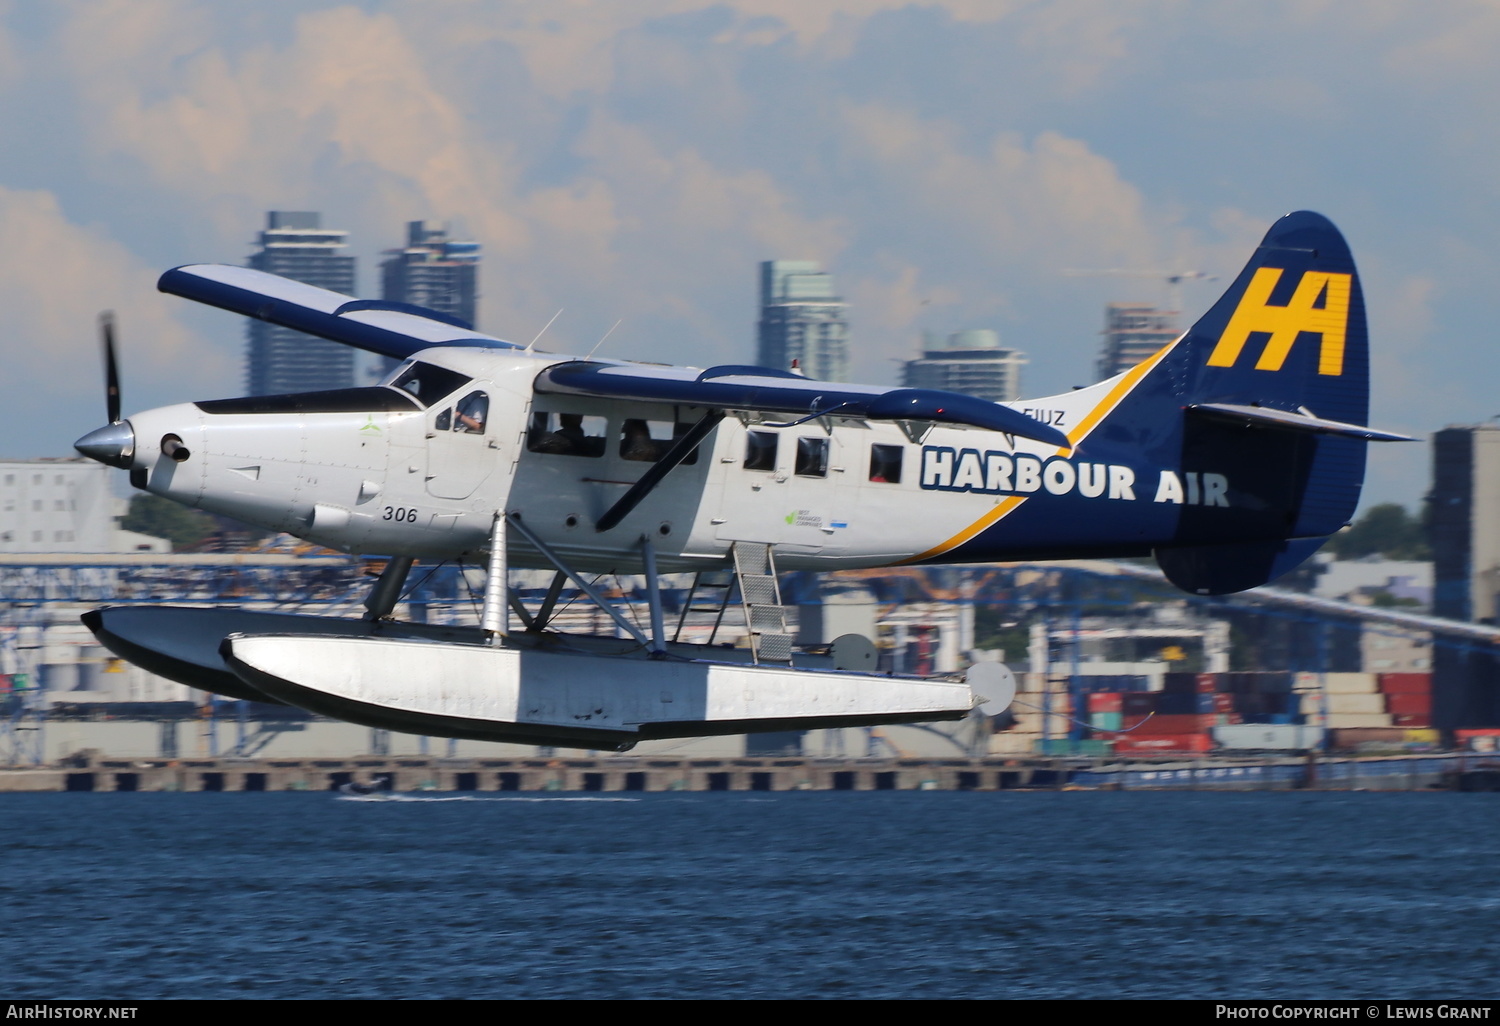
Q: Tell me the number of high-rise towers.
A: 5